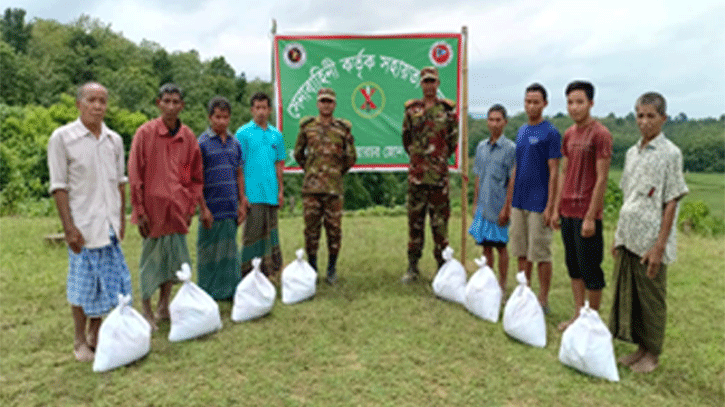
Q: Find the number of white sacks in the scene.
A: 8